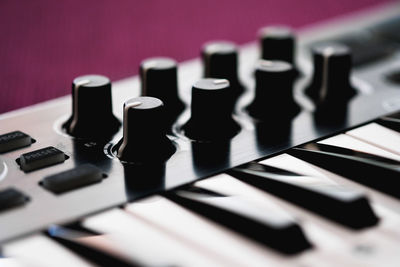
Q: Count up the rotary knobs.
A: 8